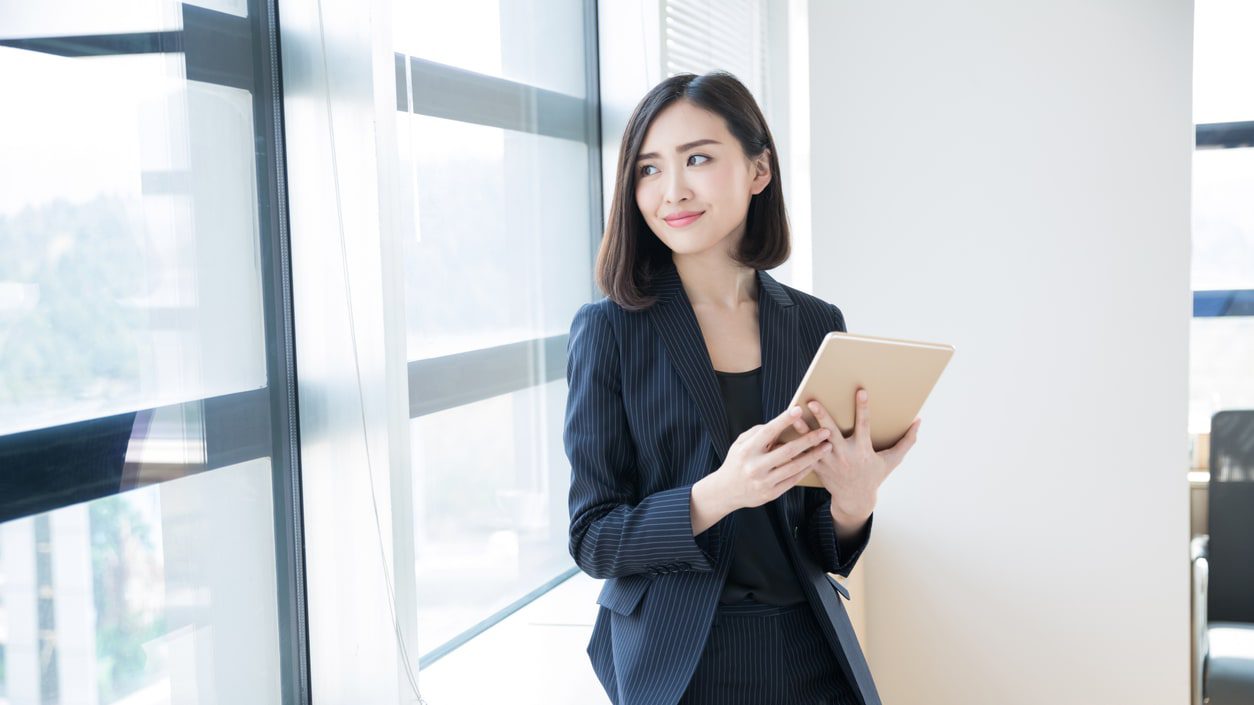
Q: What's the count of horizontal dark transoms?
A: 6